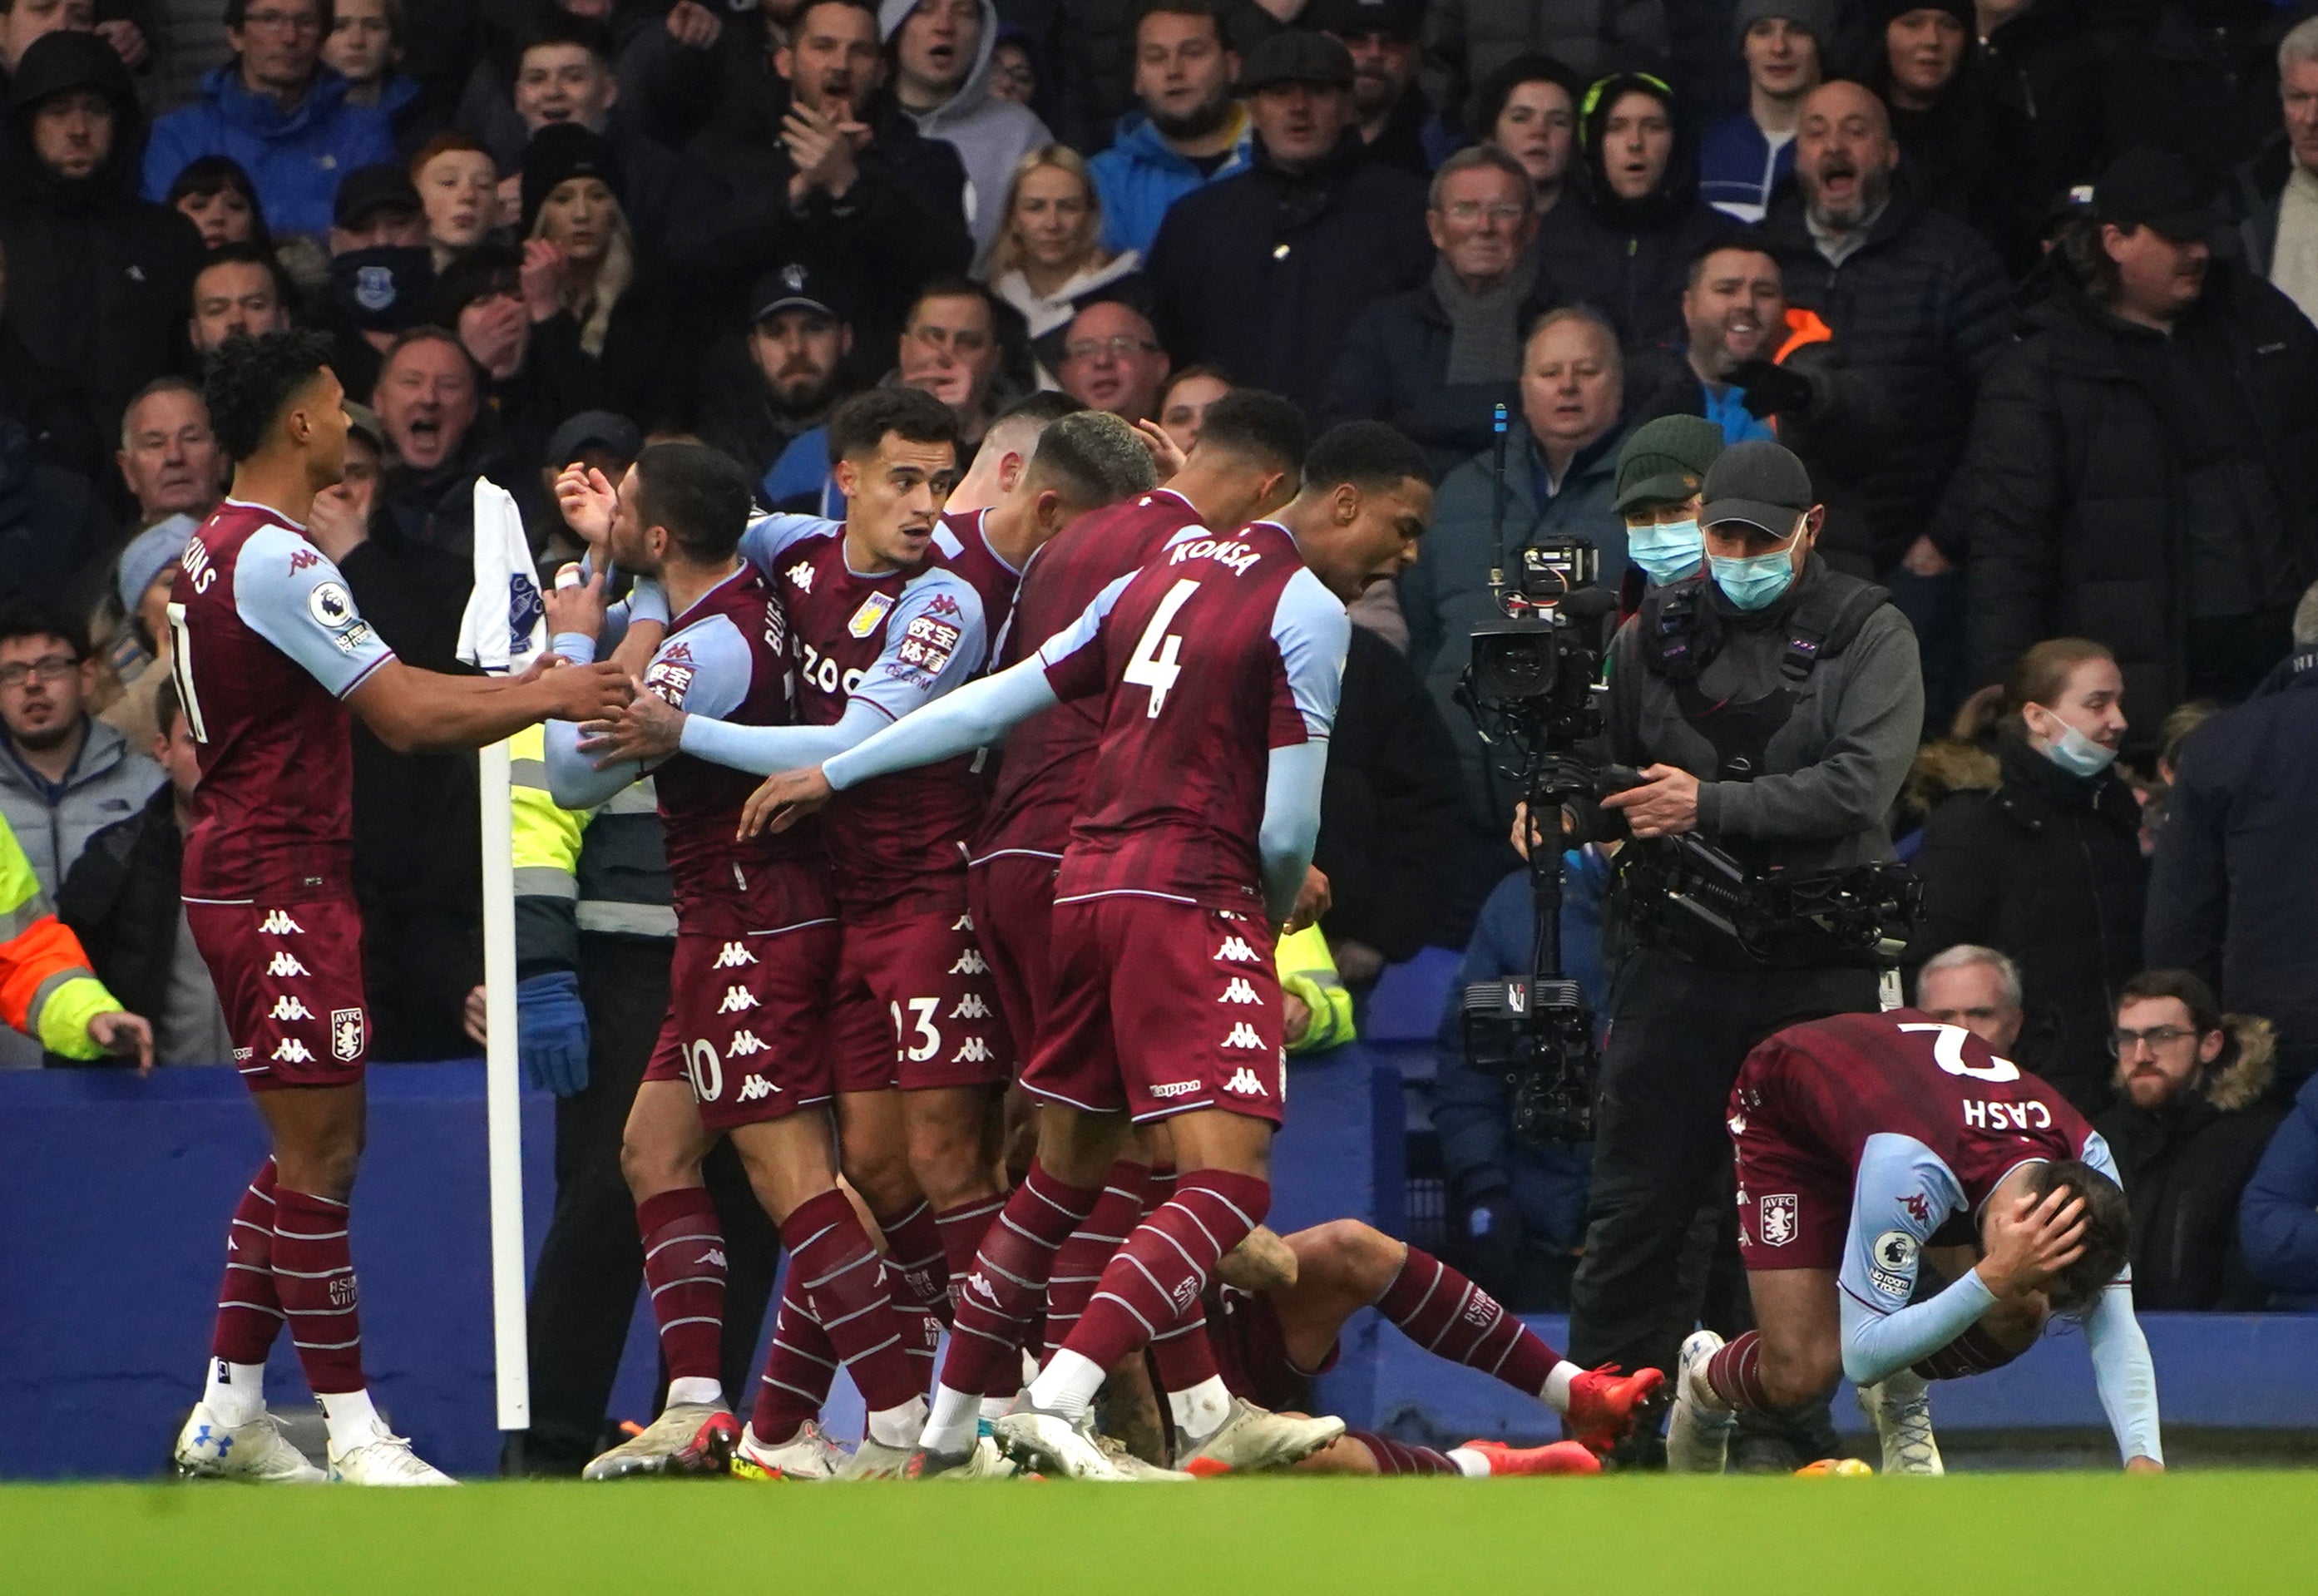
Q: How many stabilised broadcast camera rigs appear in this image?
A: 1